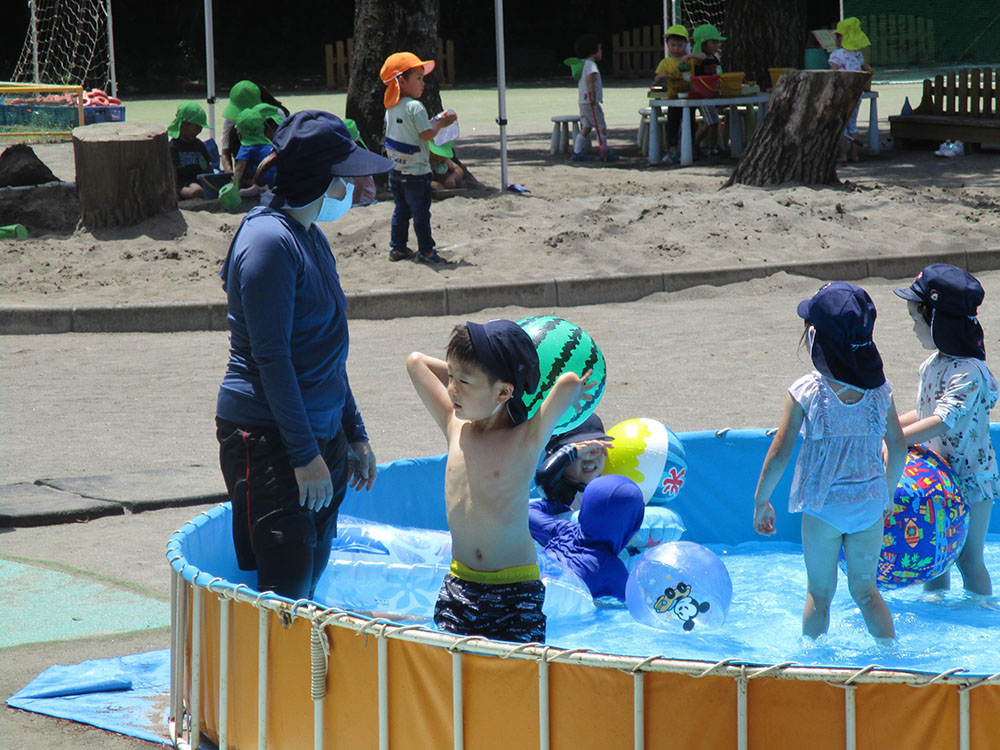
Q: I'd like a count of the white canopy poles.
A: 2